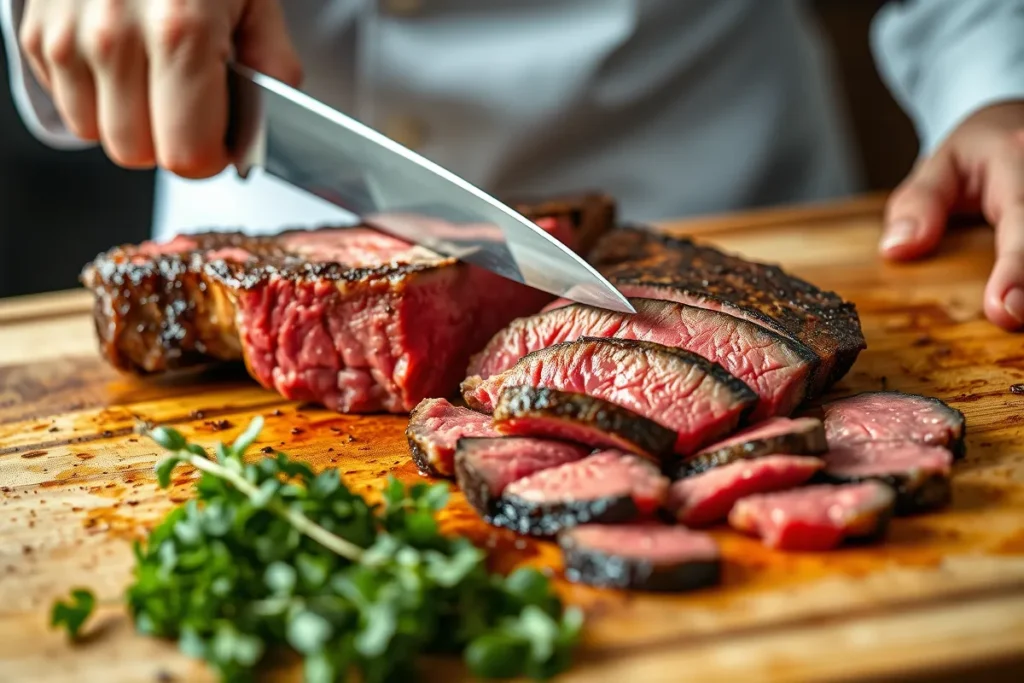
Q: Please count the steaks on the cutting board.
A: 2